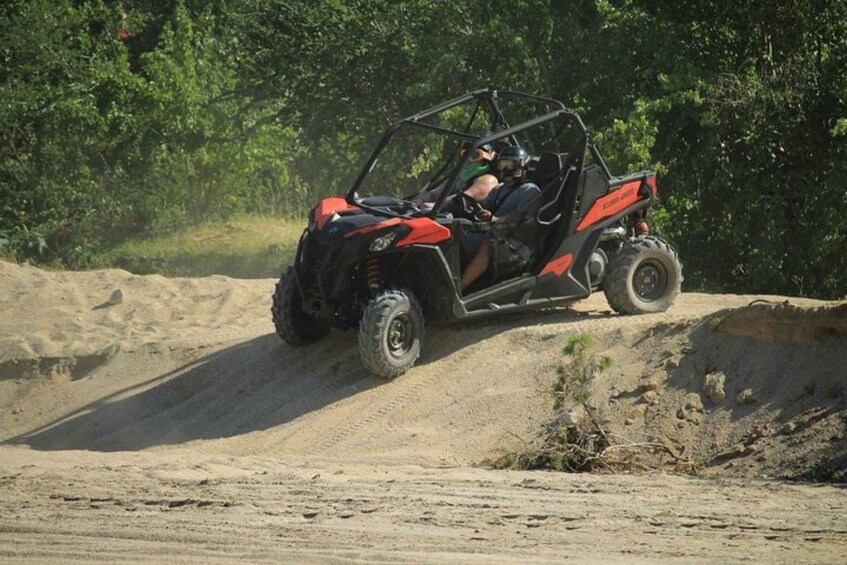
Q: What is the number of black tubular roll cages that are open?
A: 1